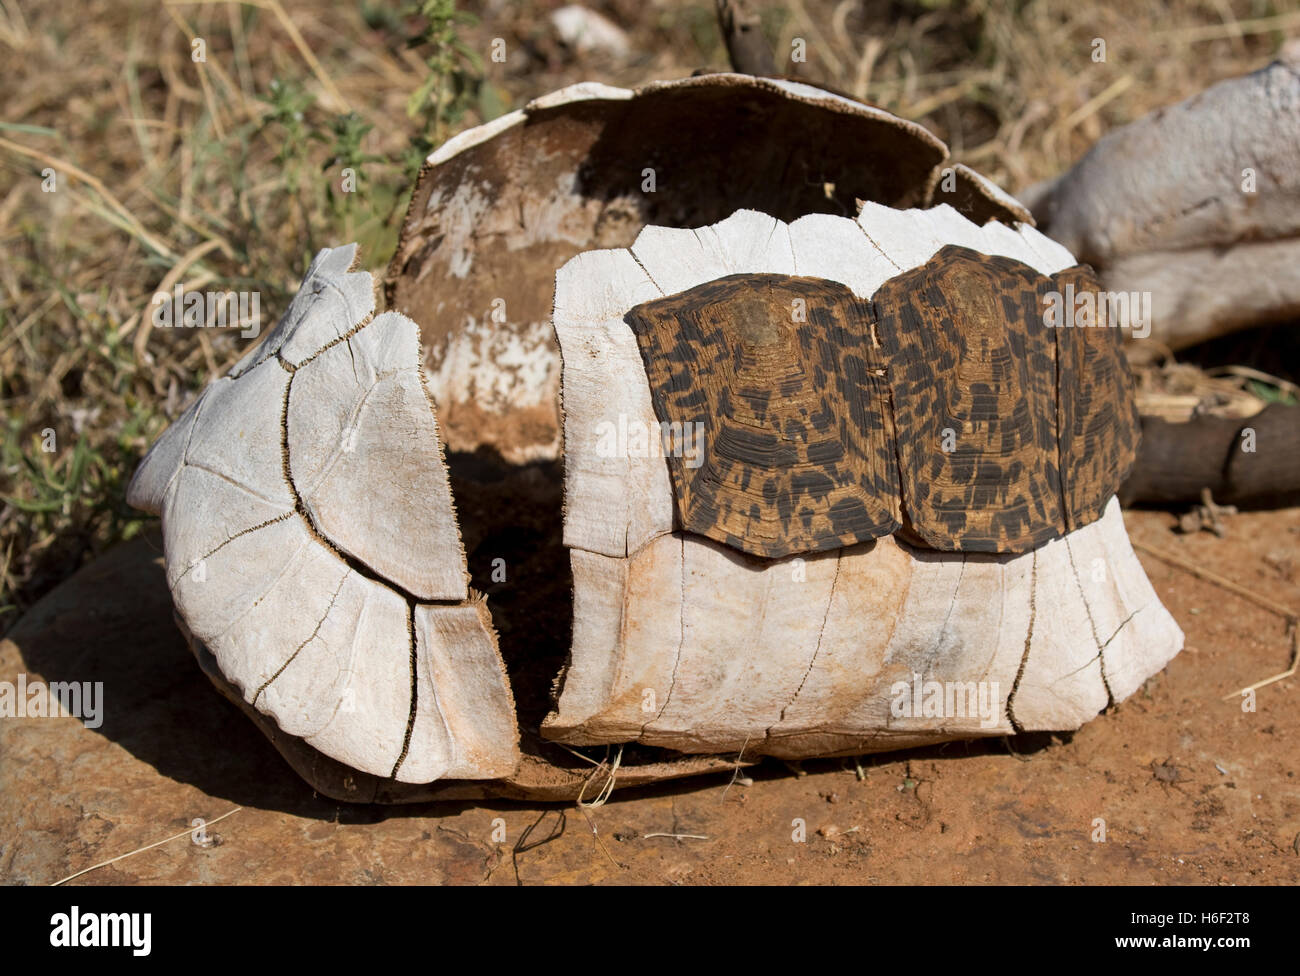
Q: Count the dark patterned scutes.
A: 3